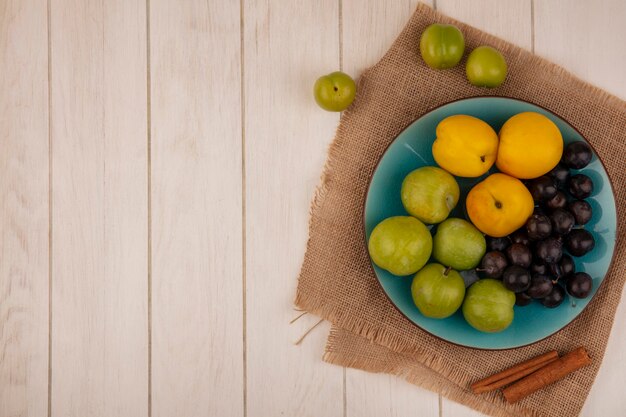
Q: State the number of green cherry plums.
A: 8